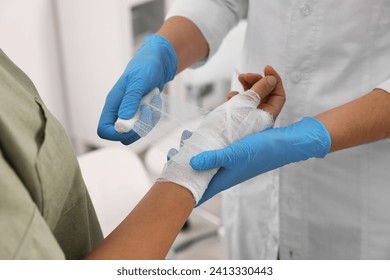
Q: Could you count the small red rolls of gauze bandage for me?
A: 0